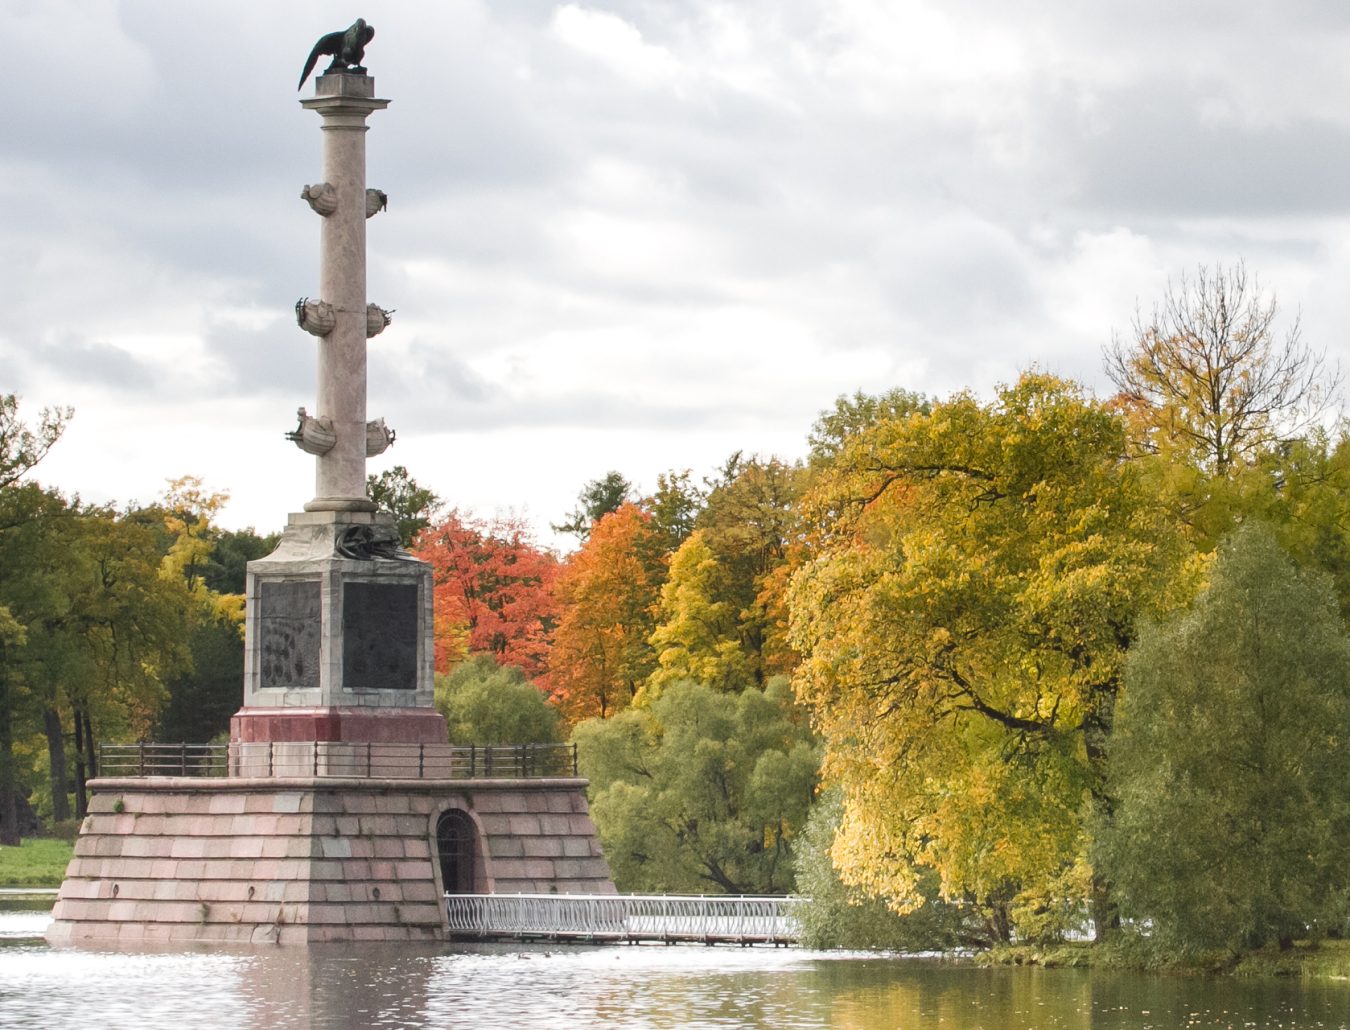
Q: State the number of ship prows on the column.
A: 6